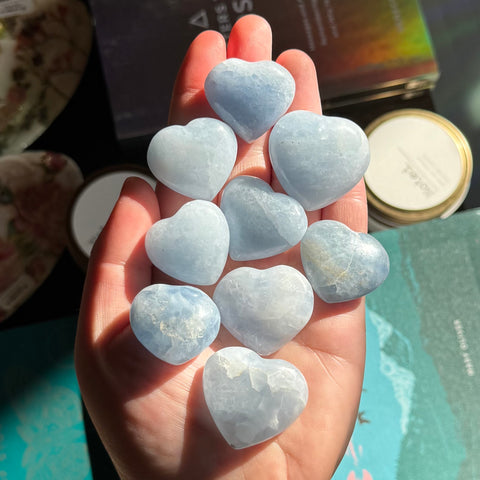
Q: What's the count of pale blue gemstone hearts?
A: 9